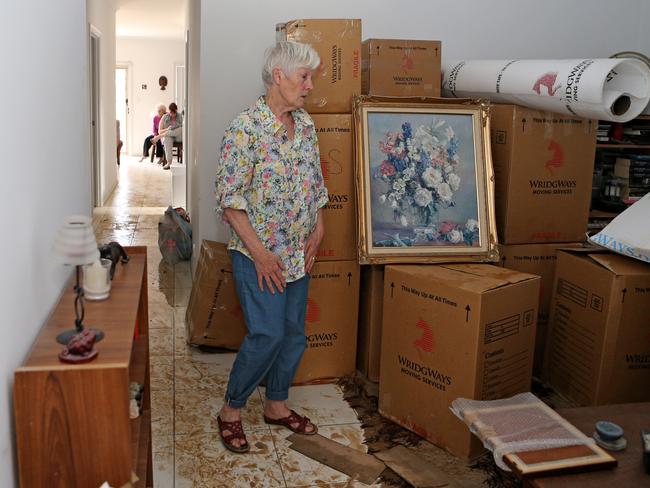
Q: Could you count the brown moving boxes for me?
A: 10